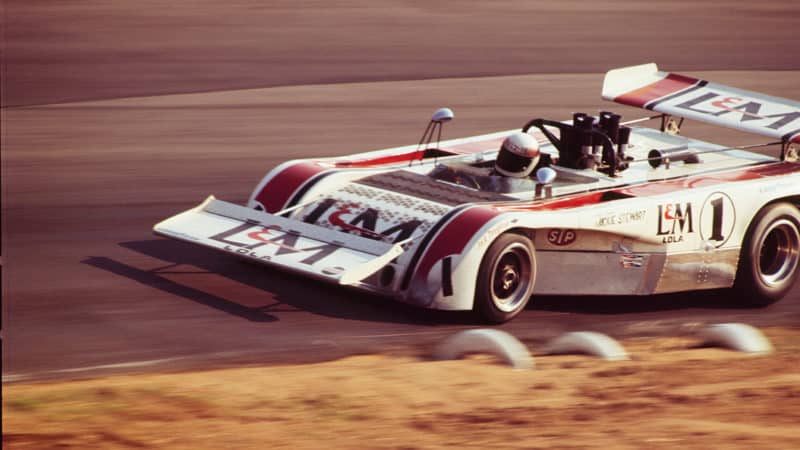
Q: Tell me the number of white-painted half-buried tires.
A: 3